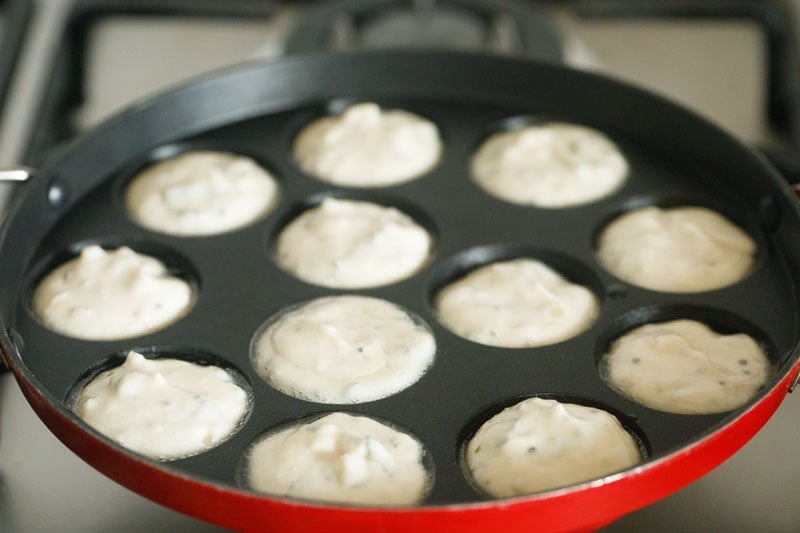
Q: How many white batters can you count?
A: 12